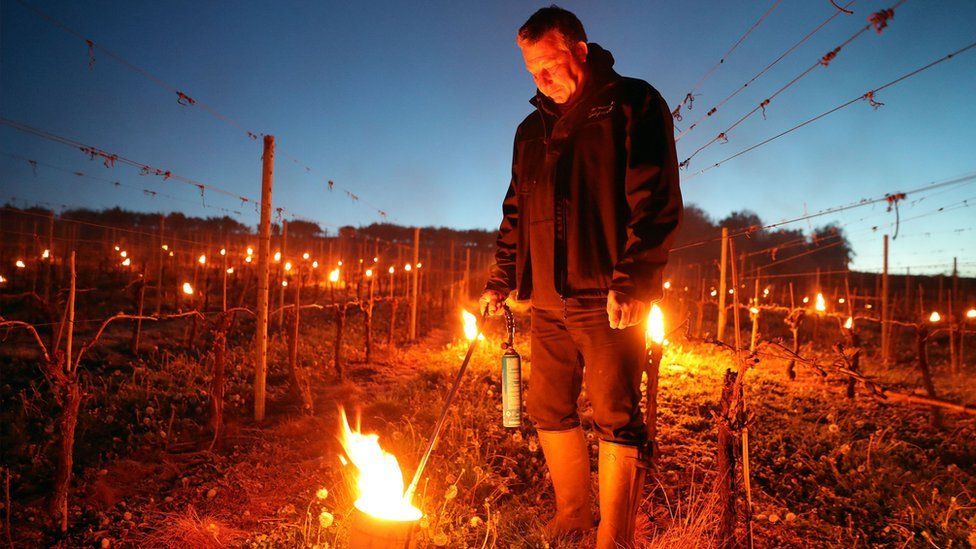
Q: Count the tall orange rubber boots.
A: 2